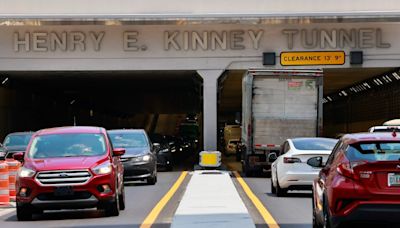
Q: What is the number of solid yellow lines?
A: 2